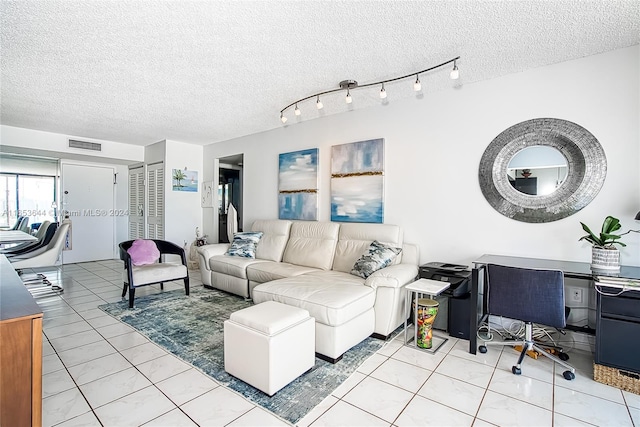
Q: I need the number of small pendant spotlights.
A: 7